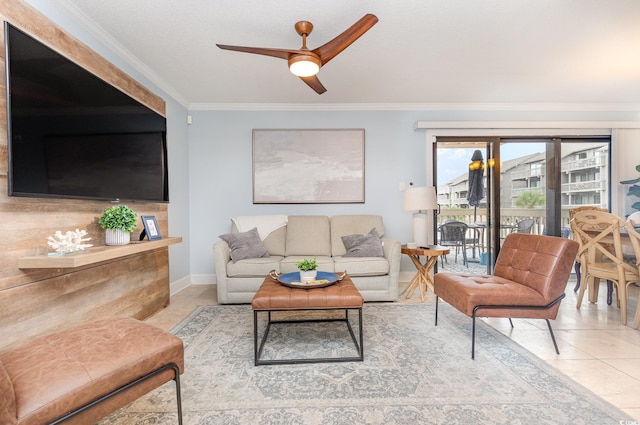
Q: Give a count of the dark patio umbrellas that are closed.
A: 1